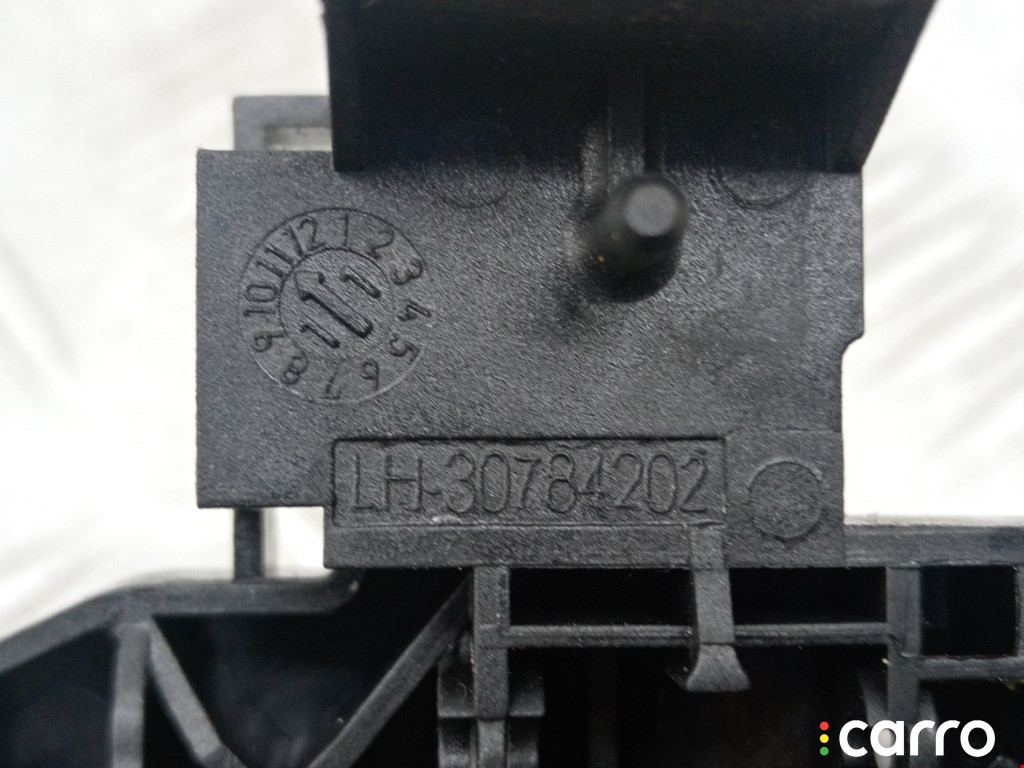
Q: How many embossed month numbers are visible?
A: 12